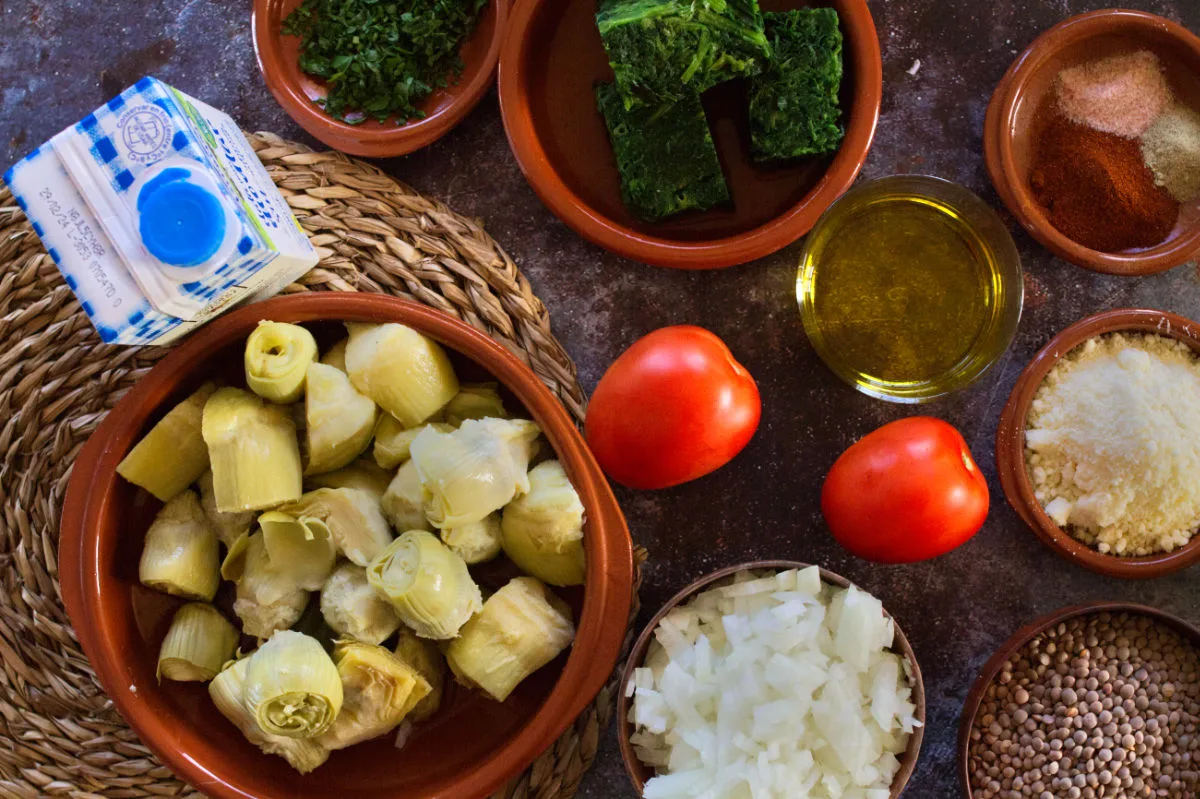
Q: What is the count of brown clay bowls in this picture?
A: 7